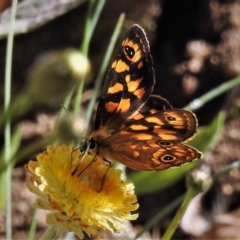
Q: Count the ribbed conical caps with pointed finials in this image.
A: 0